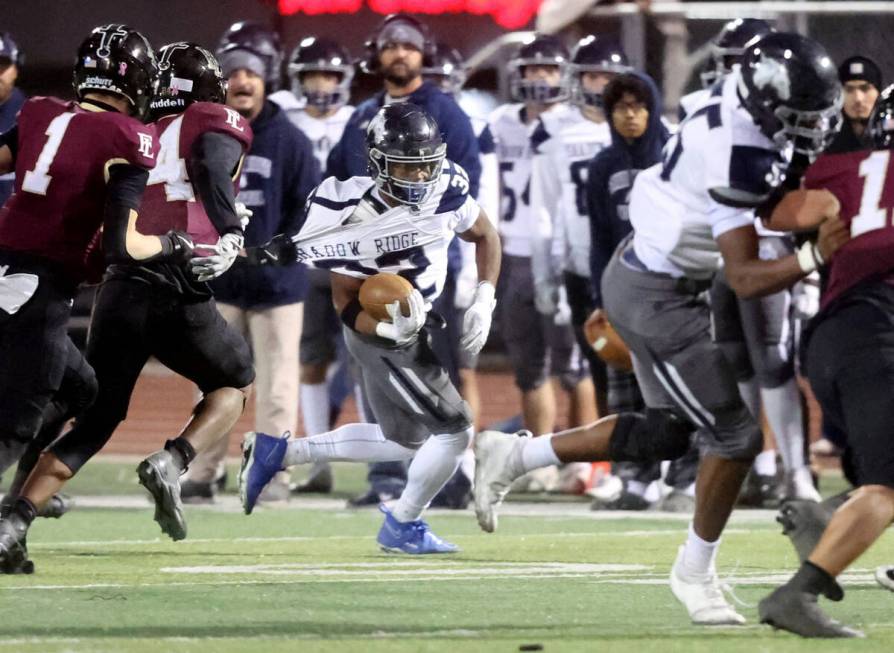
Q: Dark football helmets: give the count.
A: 11